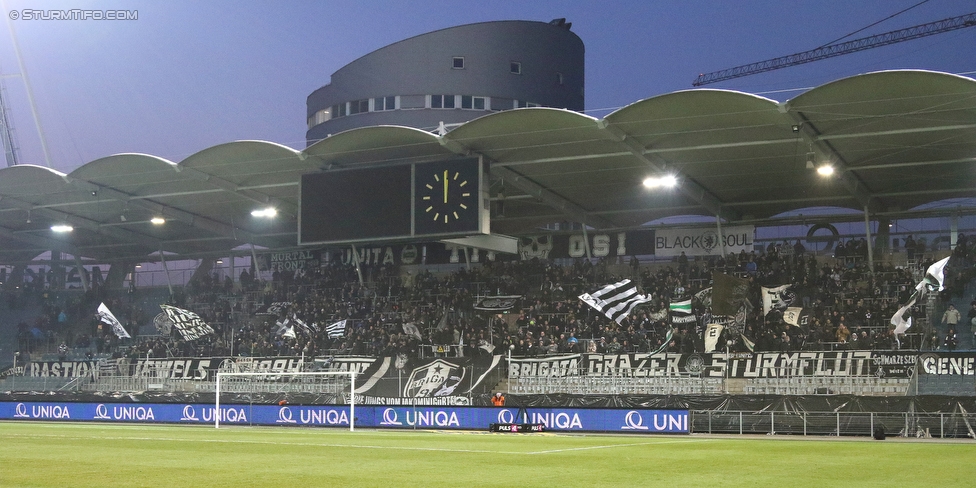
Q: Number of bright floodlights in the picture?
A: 5